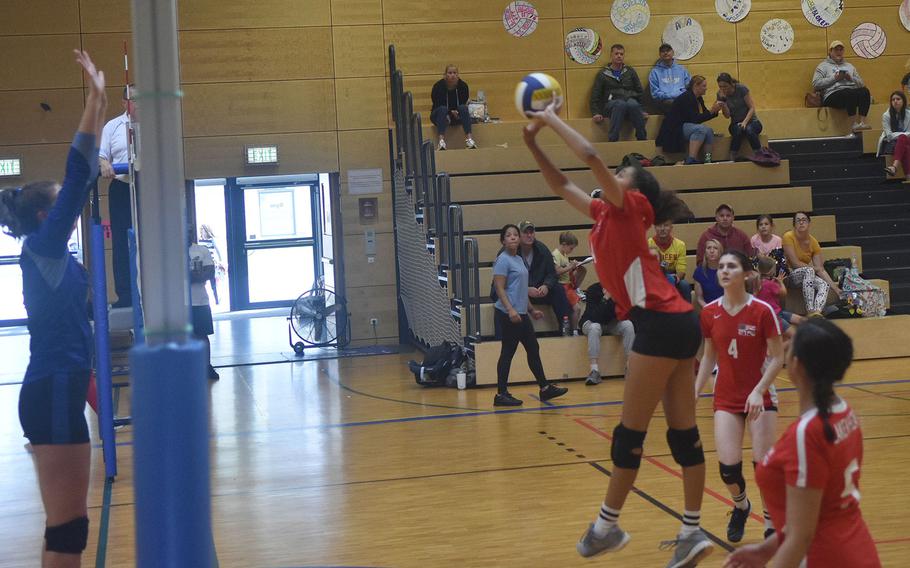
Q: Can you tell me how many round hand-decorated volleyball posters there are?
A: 9